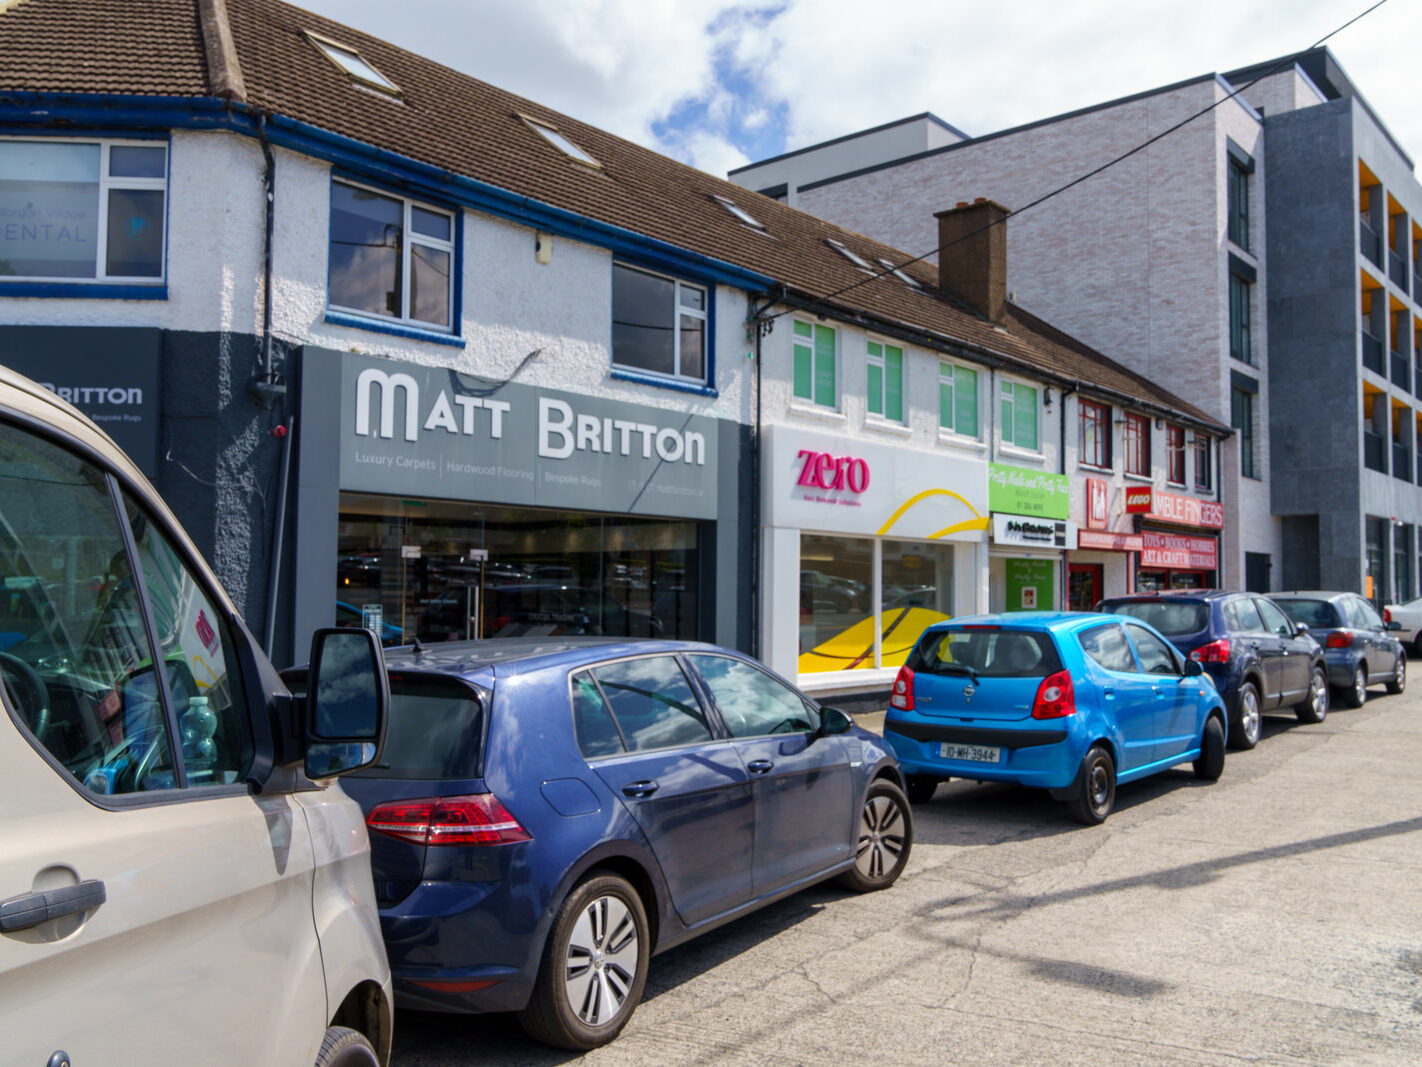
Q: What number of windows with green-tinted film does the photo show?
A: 4